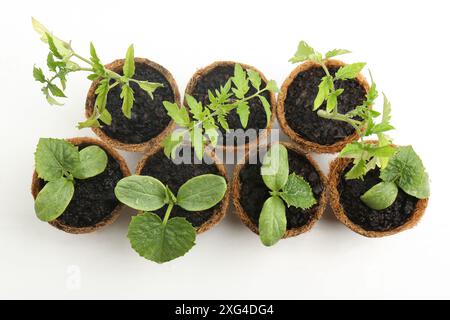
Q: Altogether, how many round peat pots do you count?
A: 7